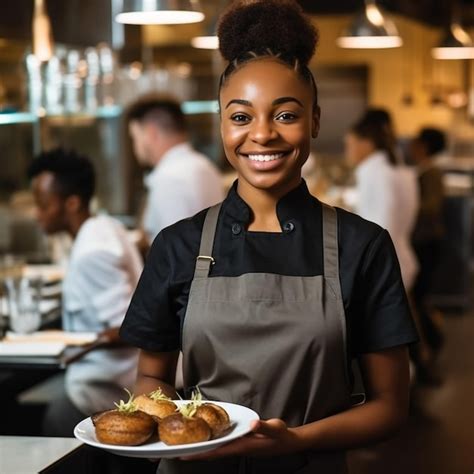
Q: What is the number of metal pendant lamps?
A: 4